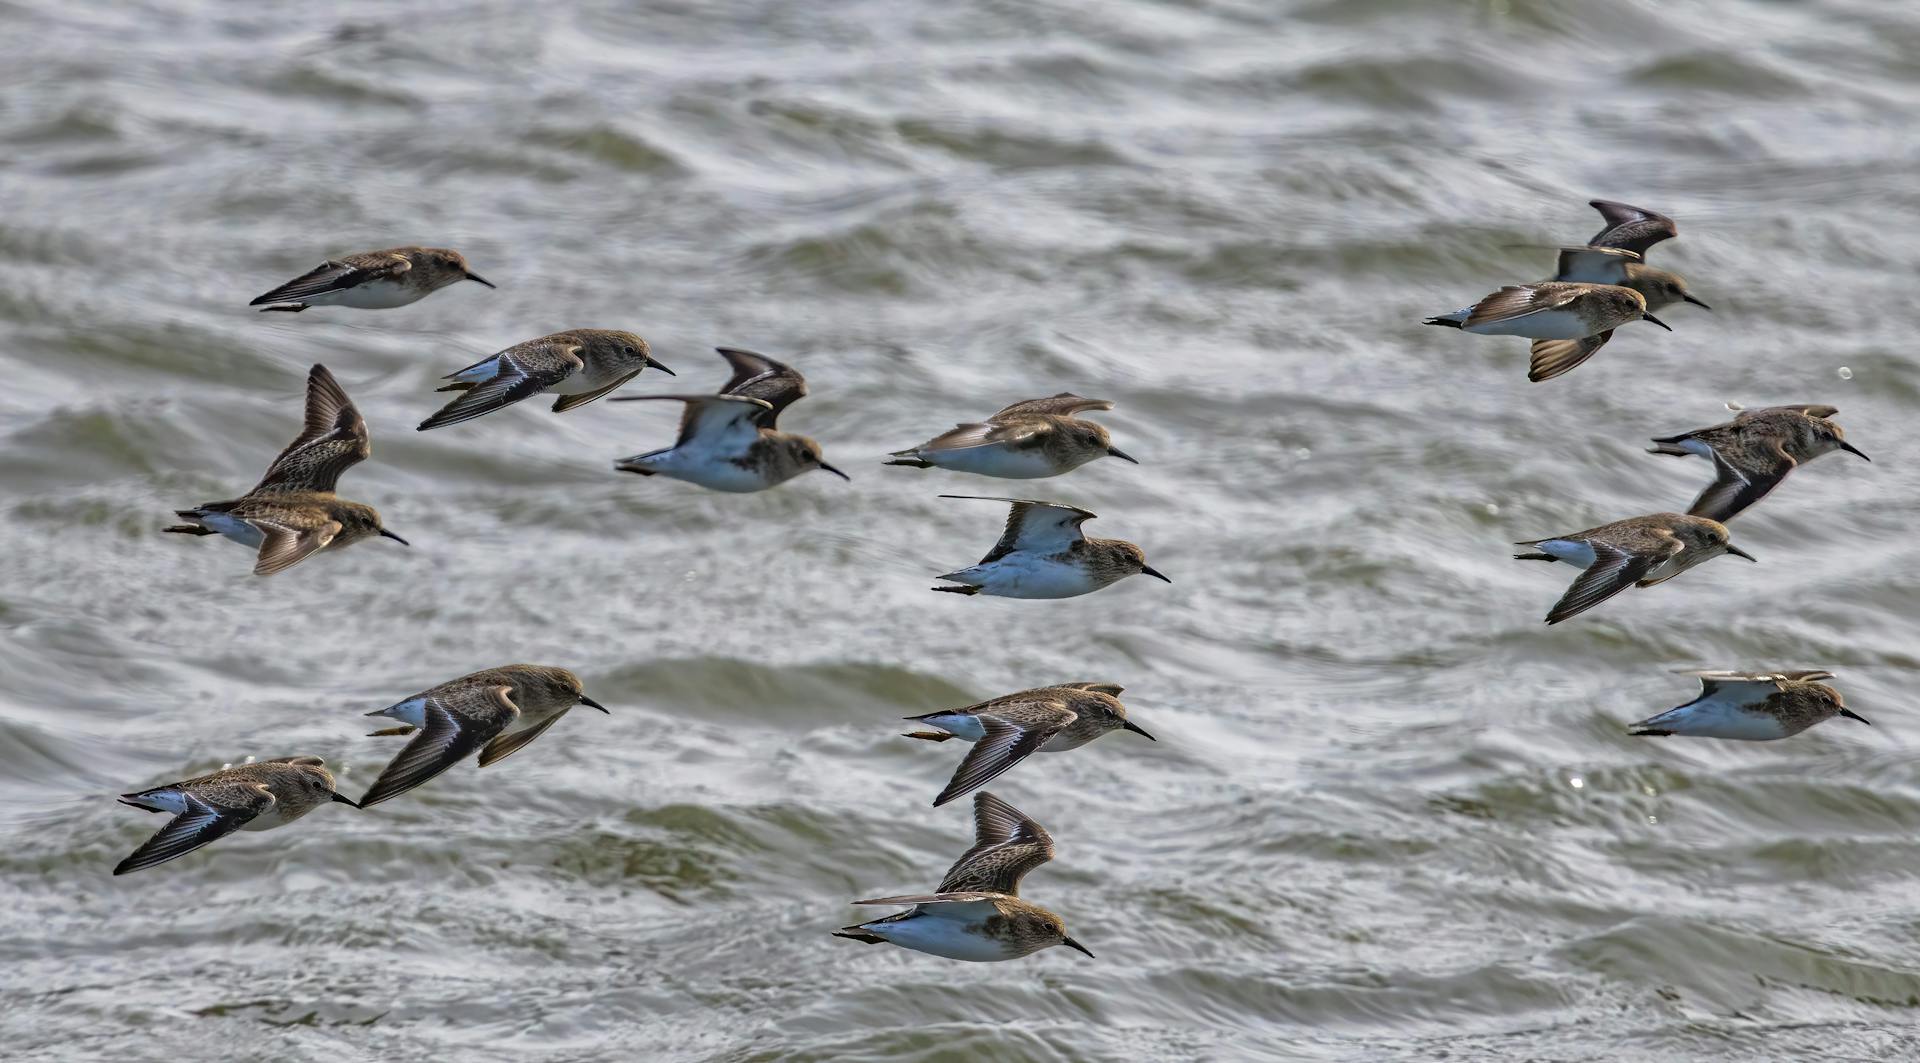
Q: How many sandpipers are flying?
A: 15